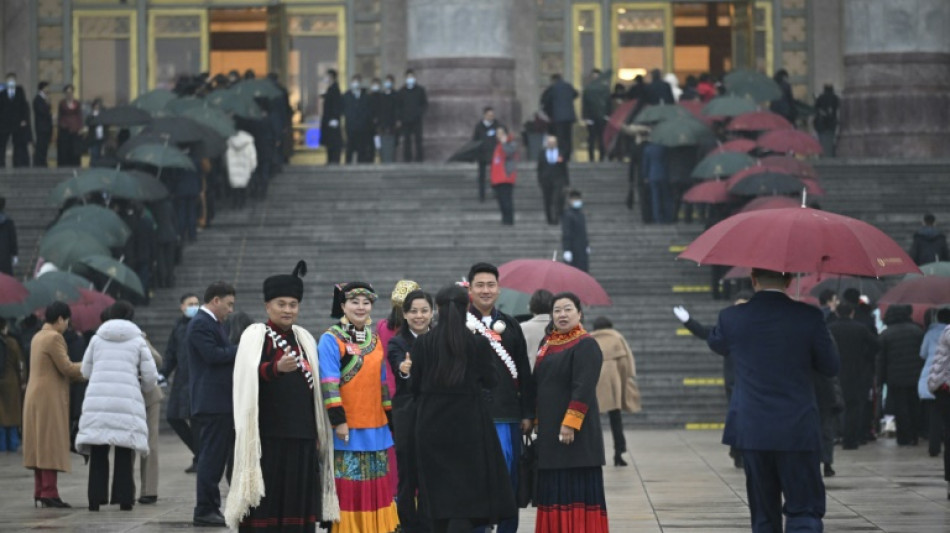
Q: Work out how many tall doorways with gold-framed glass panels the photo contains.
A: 2